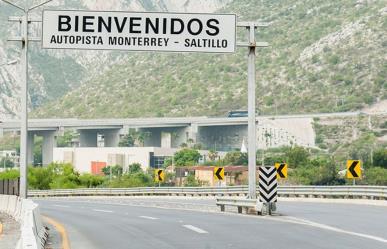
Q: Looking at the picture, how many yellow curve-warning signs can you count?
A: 4